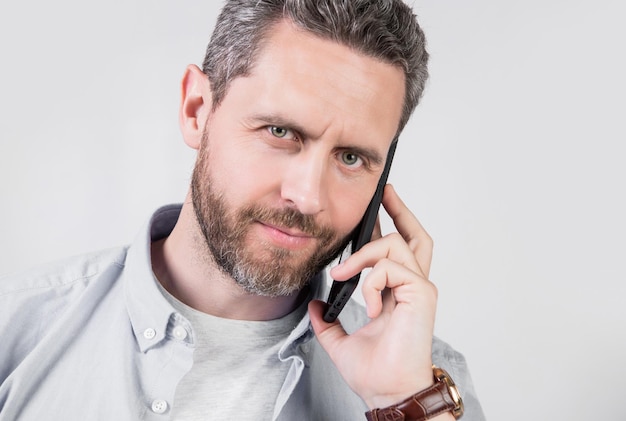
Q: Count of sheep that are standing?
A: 0